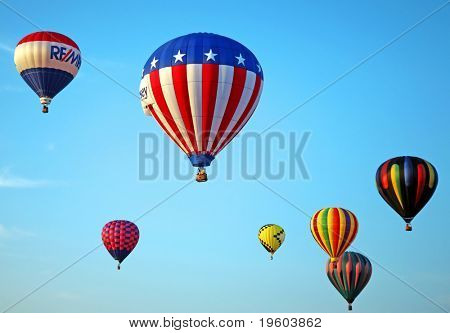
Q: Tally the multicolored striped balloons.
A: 3